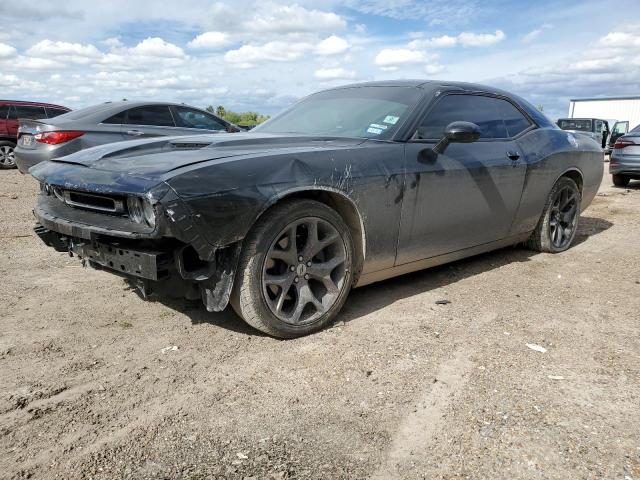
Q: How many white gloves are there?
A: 0